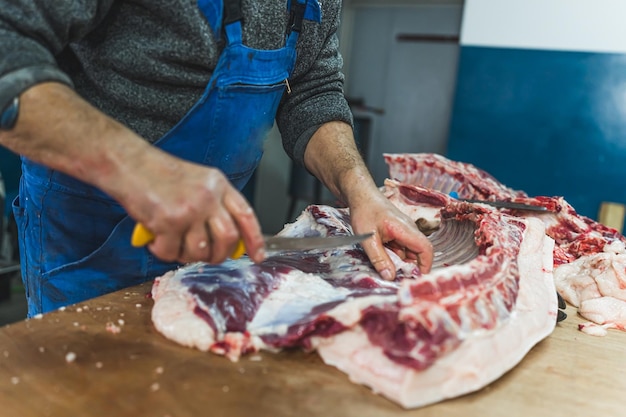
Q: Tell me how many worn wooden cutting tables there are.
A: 1